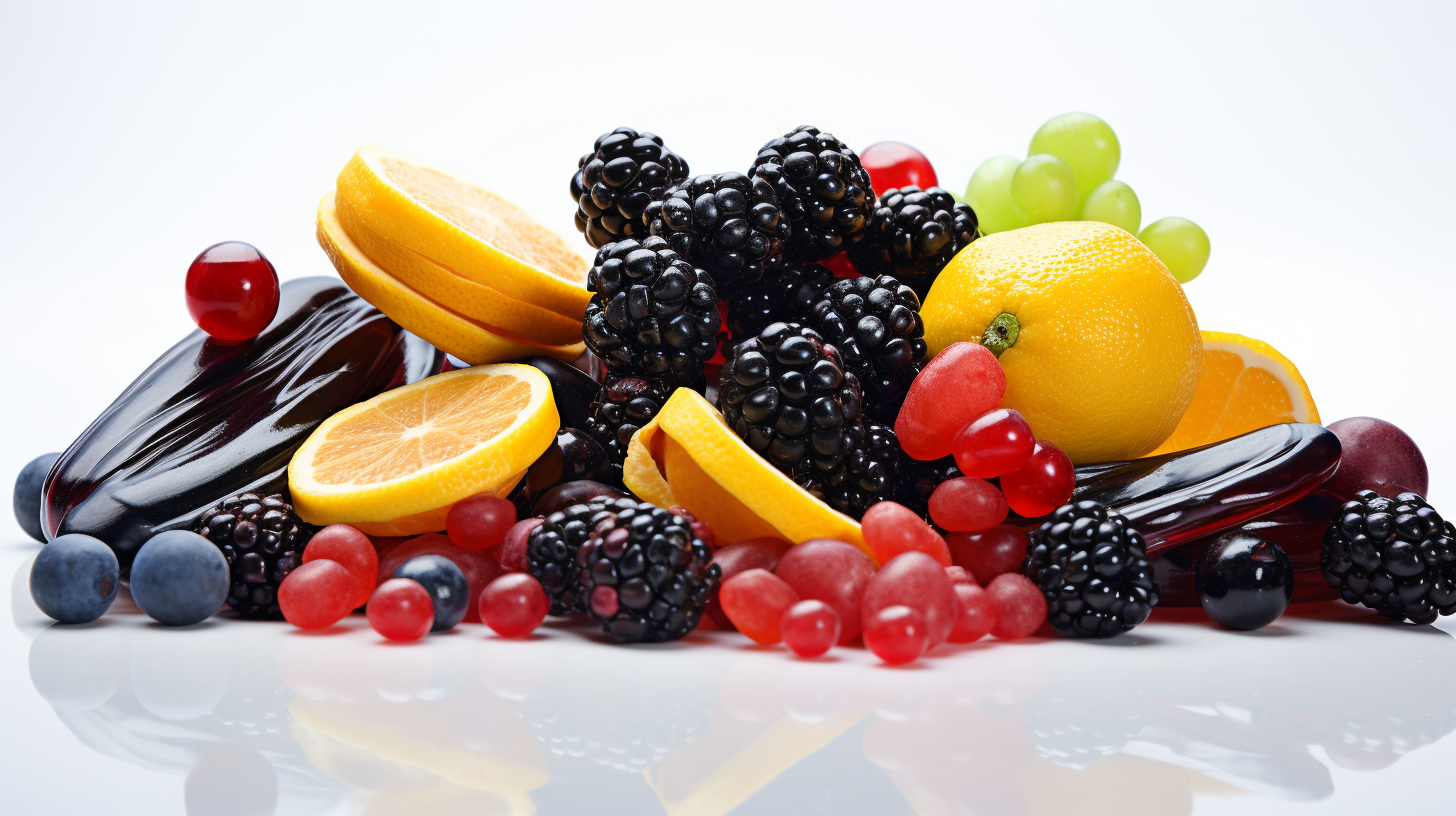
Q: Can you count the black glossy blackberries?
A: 15